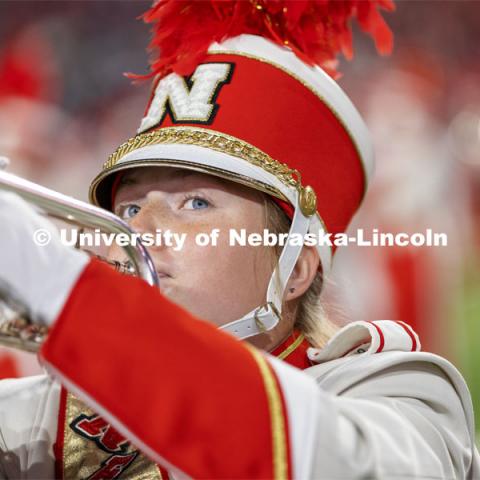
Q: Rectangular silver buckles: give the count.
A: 1